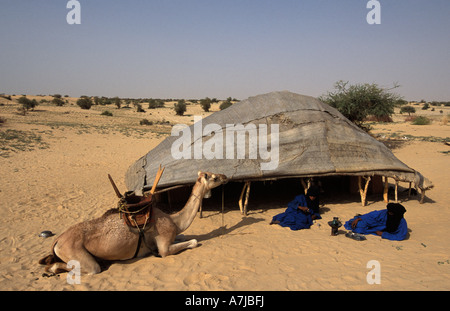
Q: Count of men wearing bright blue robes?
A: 2